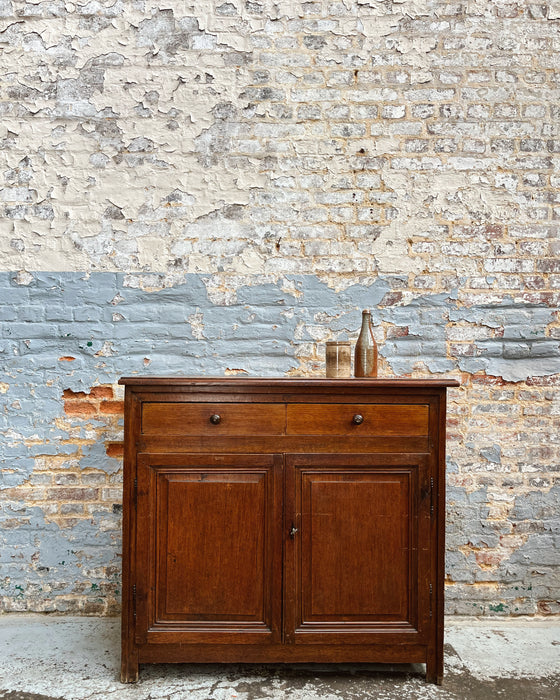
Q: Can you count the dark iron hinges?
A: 4